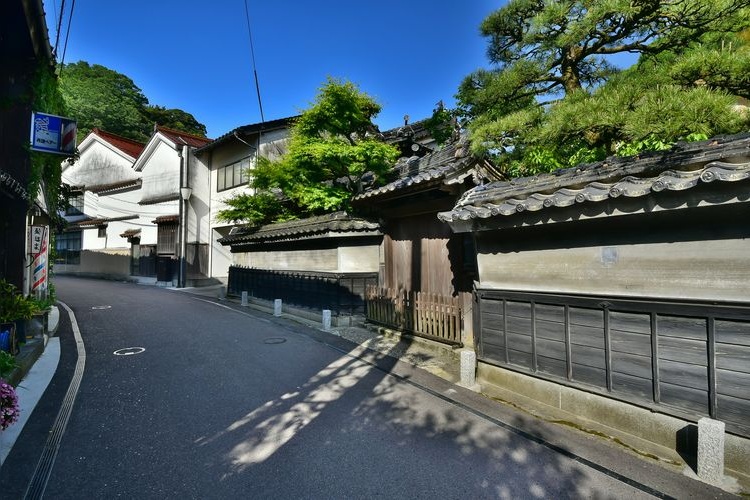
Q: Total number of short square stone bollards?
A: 6